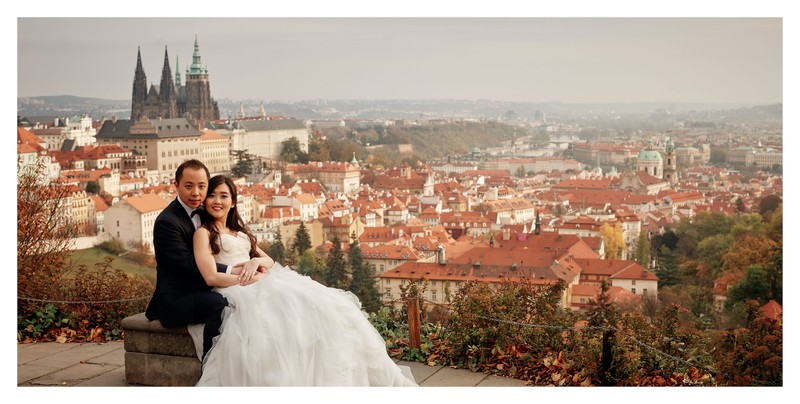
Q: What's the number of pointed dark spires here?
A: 2